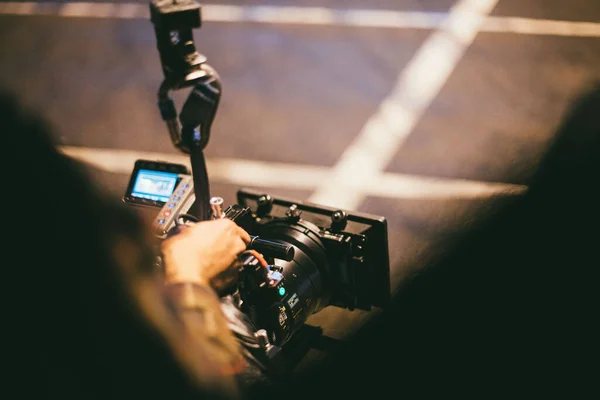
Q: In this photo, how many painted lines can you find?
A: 3